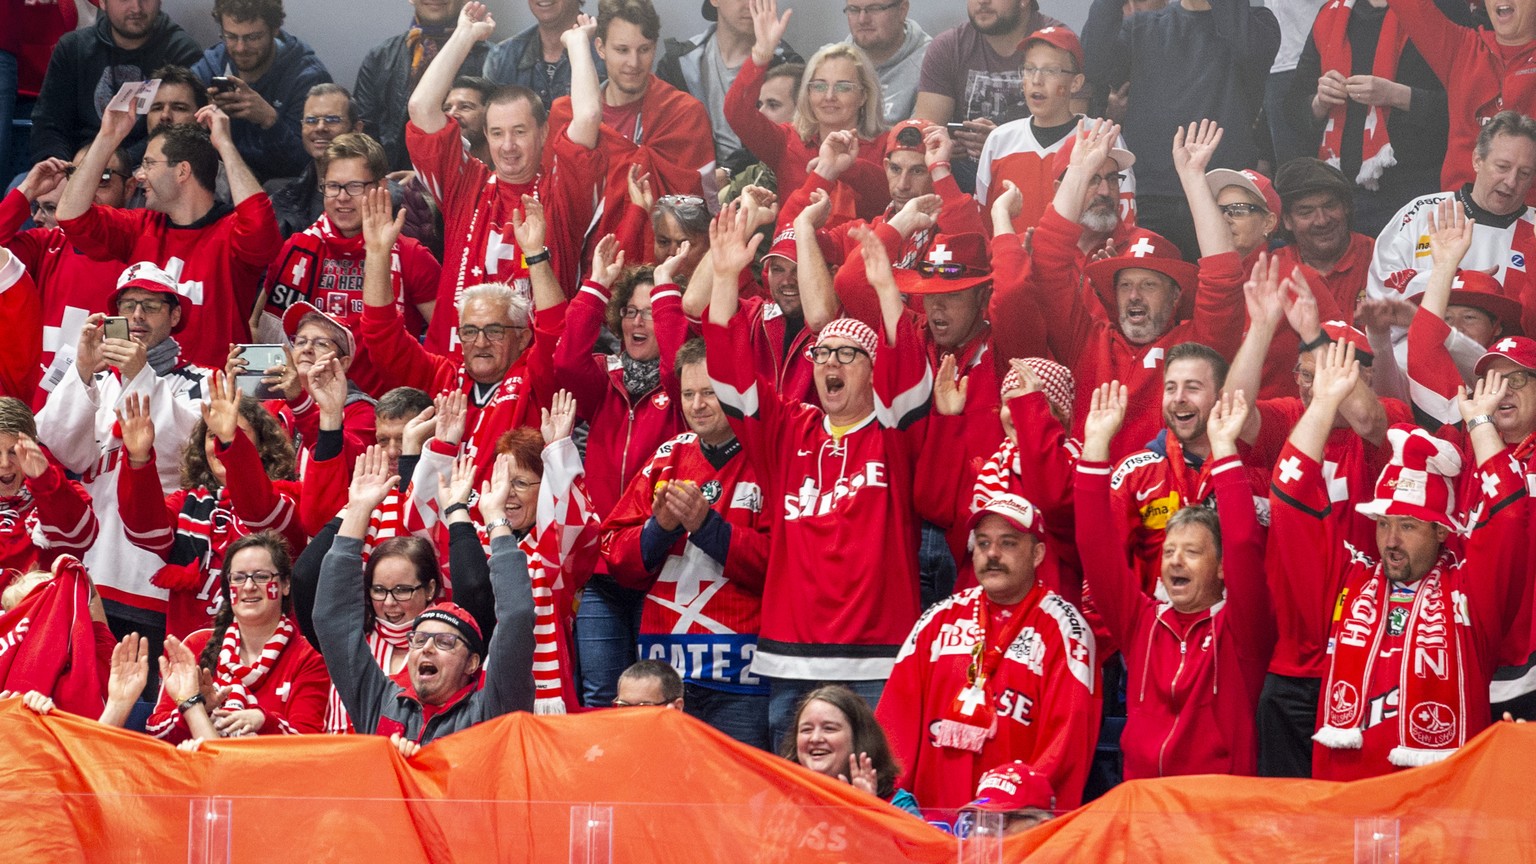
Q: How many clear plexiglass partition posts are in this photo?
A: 4